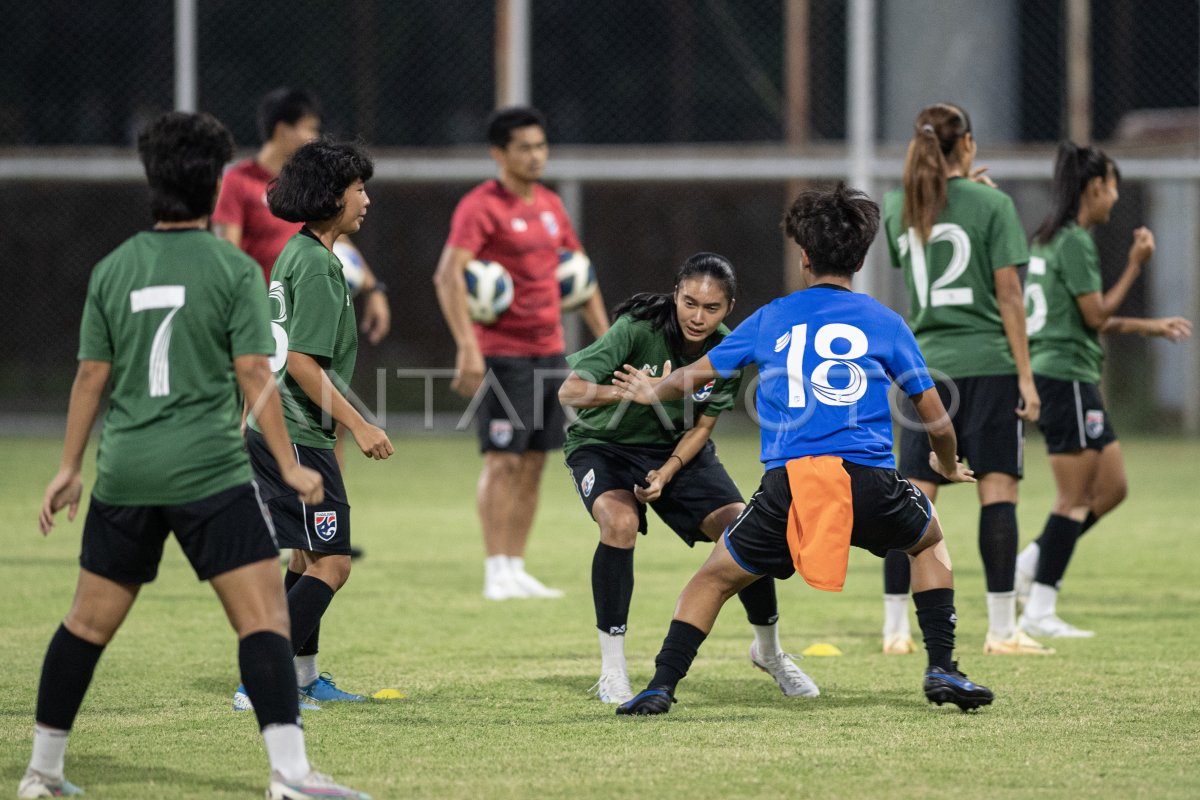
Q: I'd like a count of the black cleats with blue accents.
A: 2